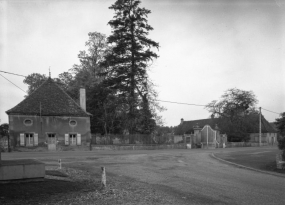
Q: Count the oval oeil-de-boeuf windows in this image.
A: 2